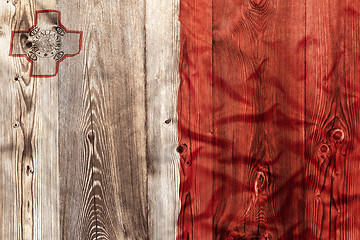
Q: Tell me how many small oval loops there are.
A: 4